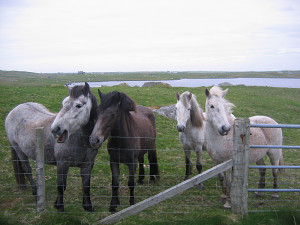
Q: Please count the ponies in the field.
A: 4